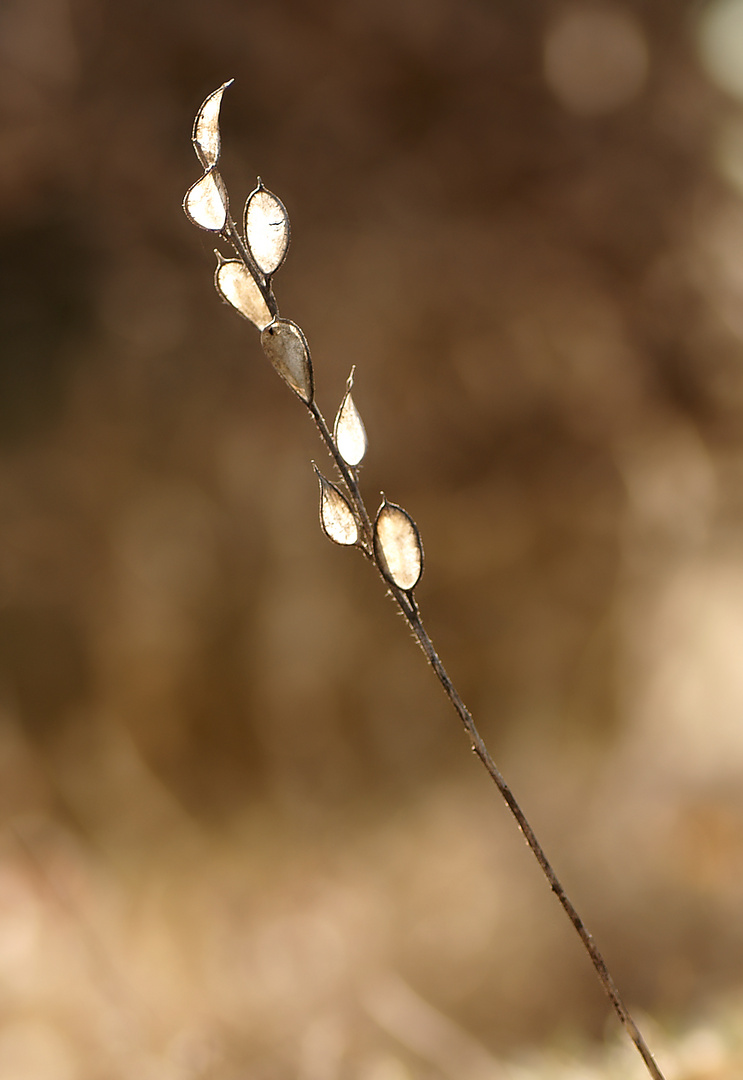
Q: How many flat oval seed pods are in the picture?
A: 8